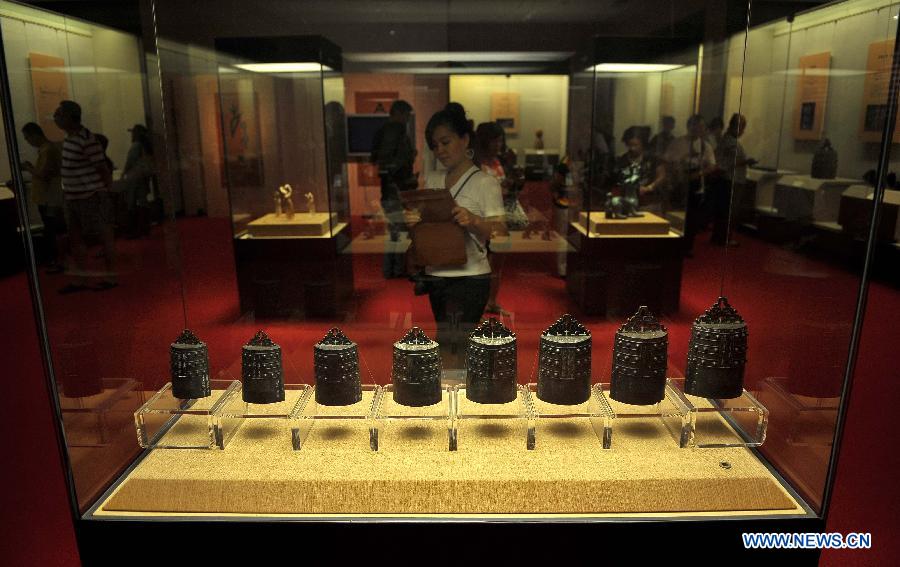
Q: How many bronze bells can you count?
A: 8